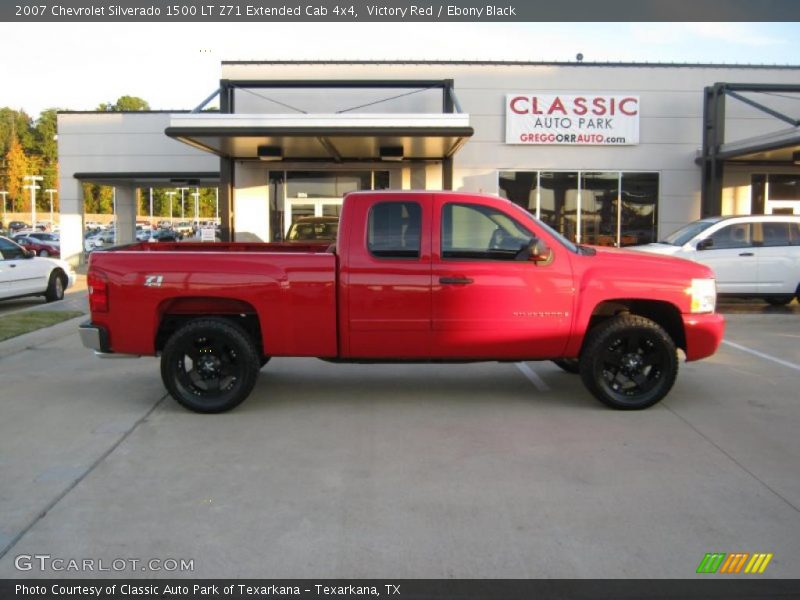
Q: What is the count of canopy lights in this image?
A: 2